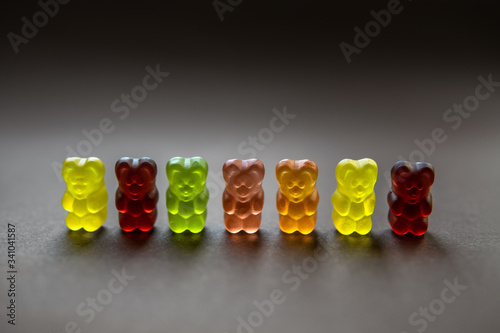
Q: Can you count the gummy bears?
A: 7